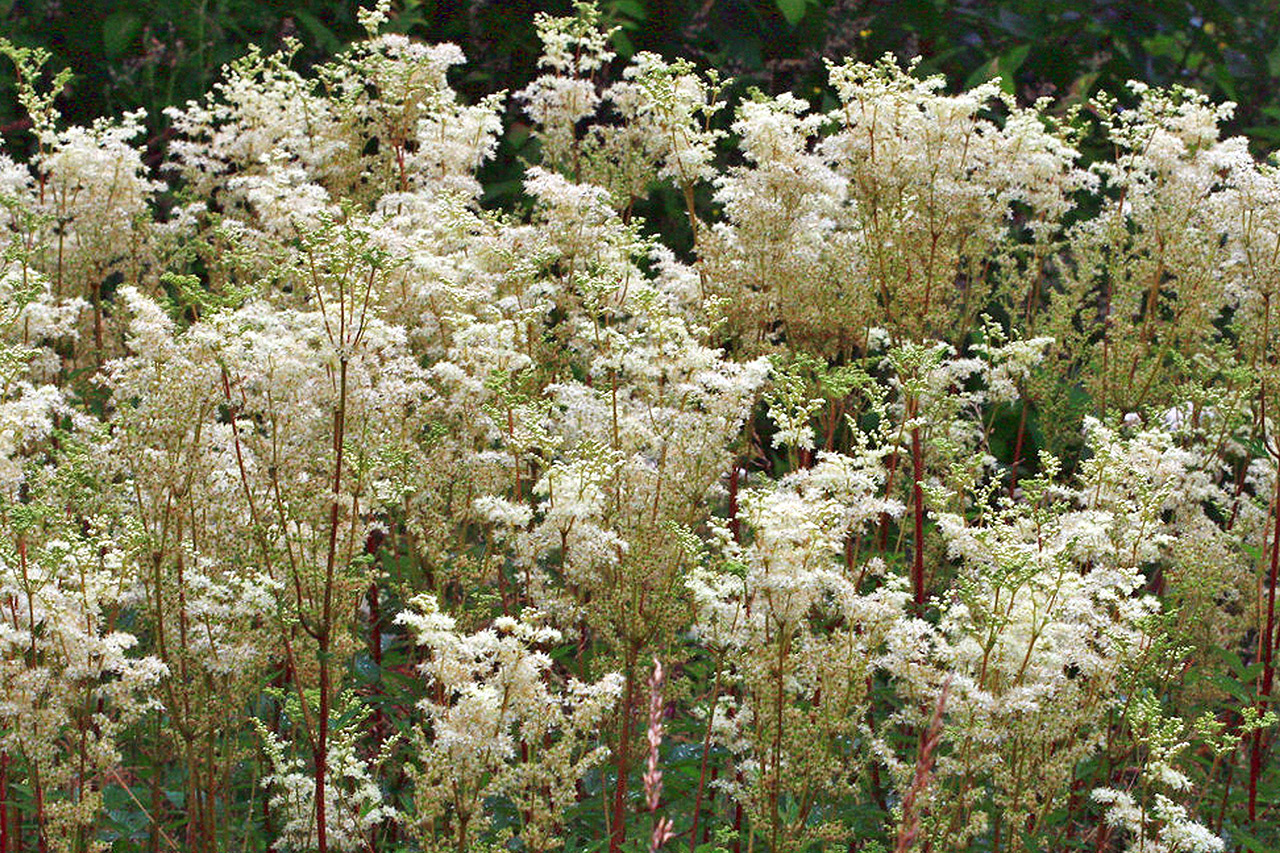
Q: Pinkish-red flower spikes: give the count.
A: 2